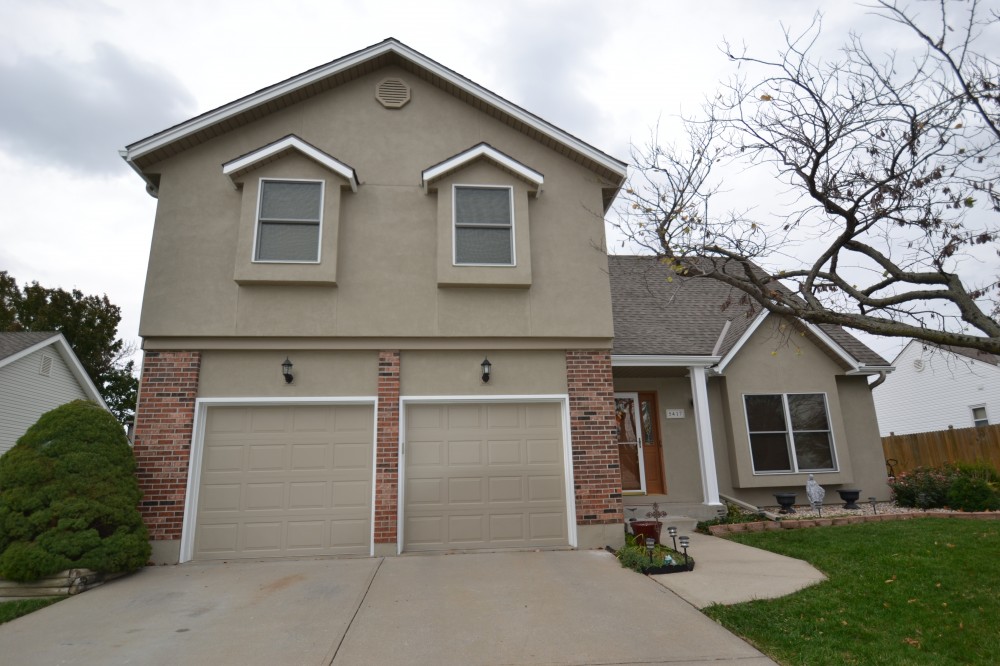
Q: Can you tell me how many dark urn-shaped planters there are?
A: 2